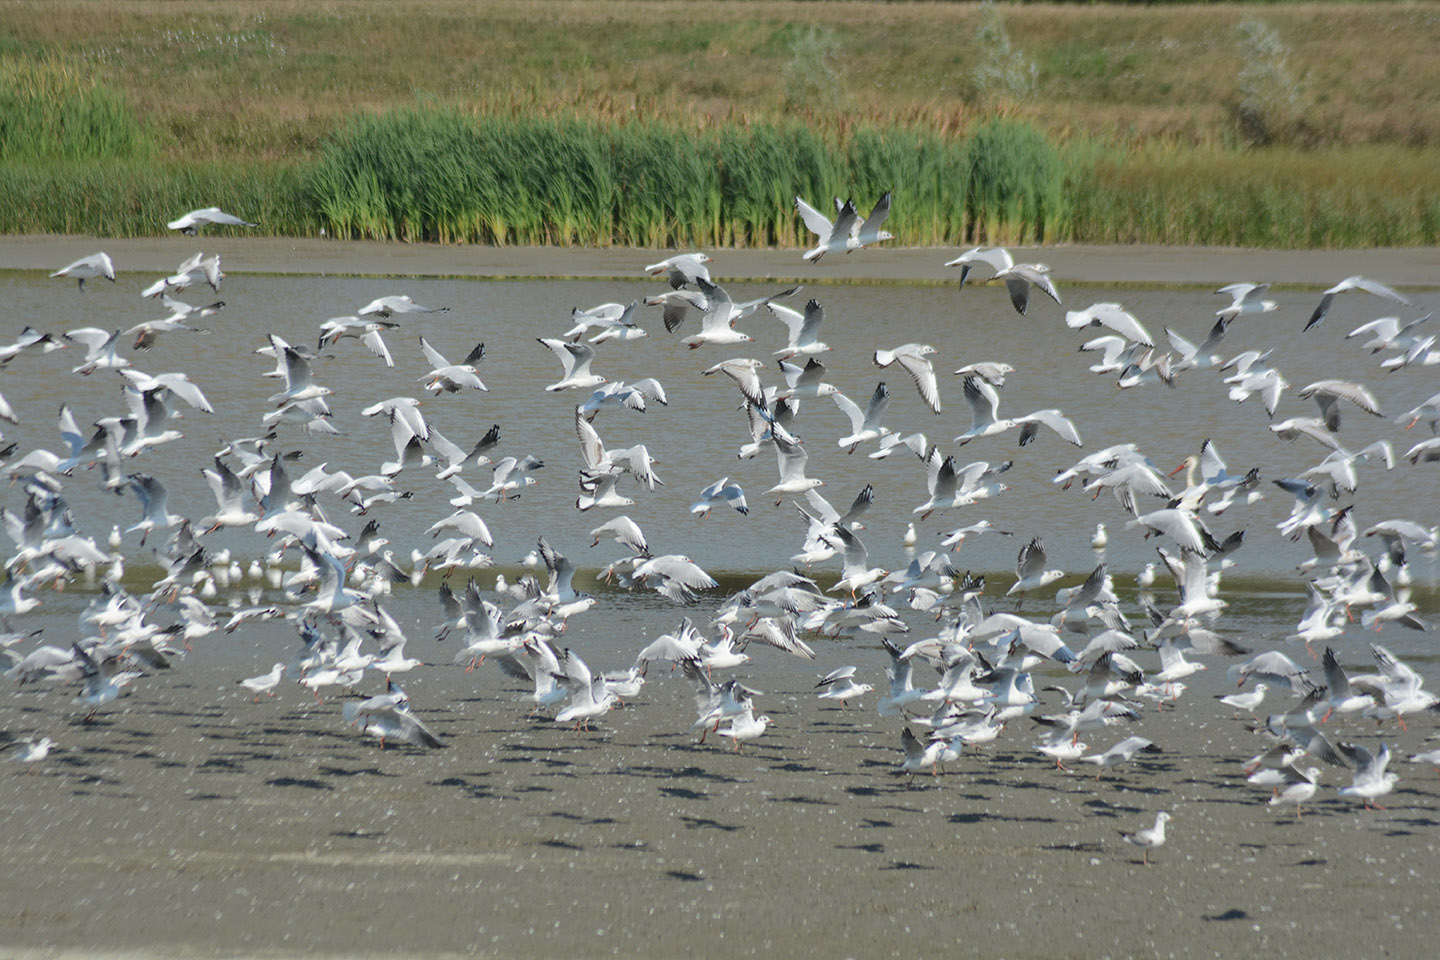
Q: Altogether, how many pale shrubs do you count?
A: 3